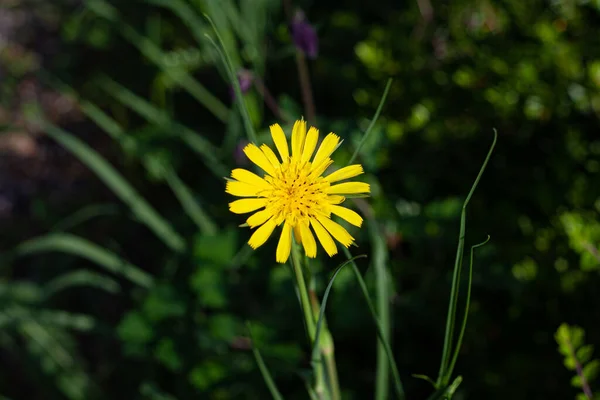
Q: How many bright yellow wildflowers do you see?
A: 1